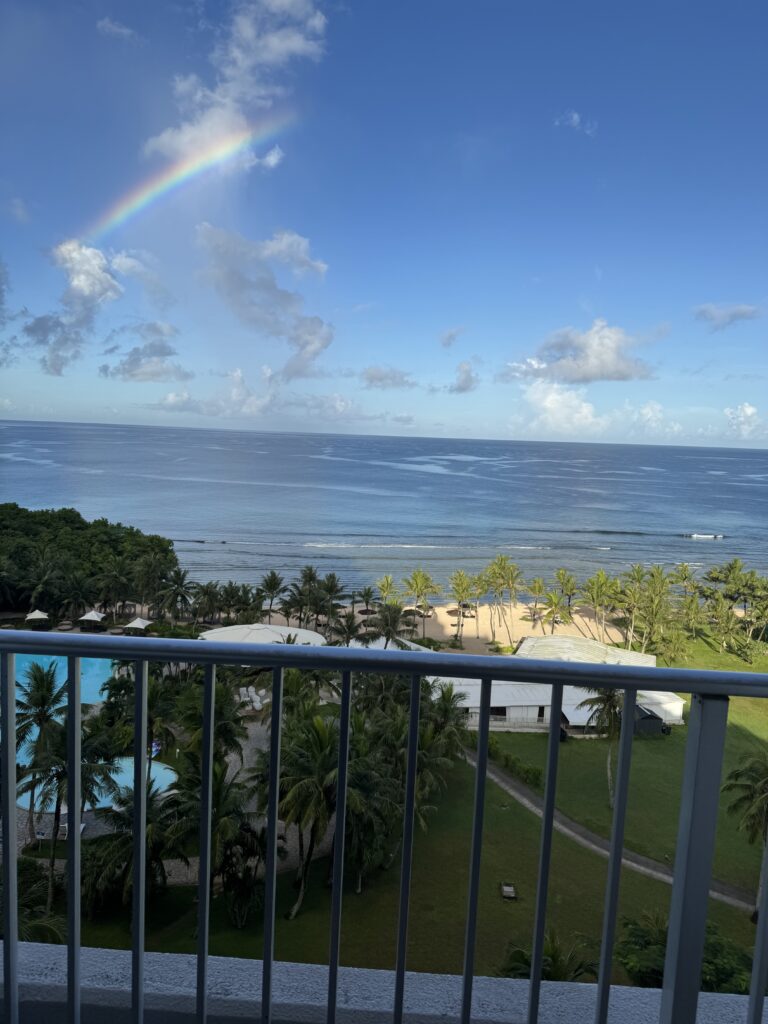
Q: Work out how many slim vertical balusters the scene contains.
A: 11